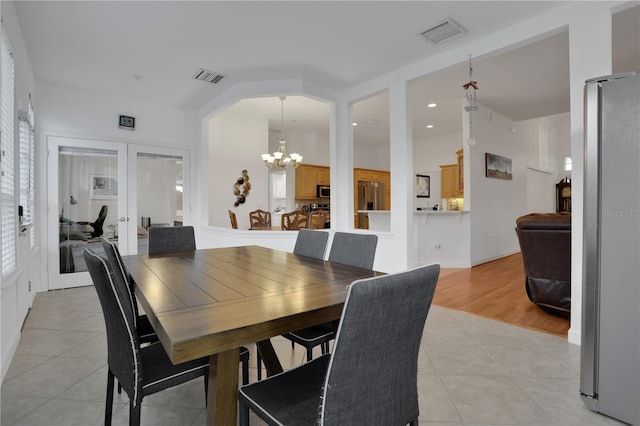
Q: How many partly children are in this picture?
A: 0